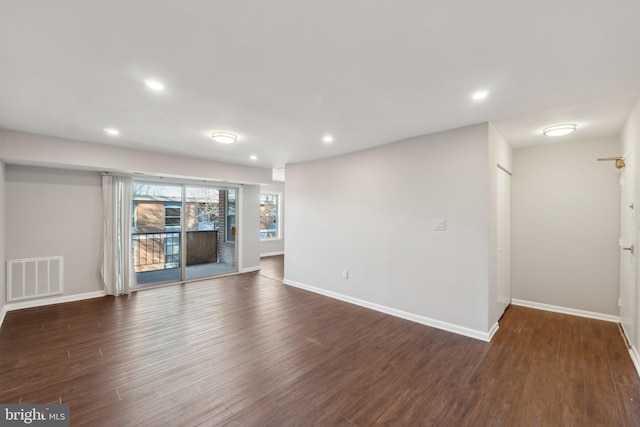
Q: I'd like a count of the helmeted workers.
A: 0